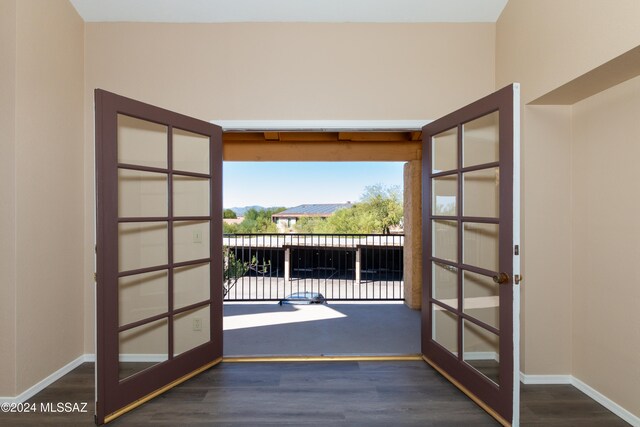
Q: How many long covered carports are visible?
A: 1